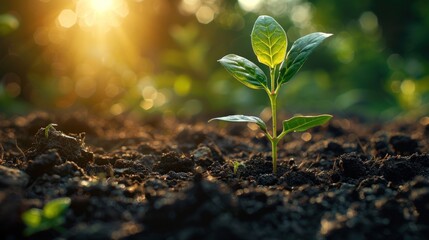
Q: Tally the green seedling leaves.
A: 5